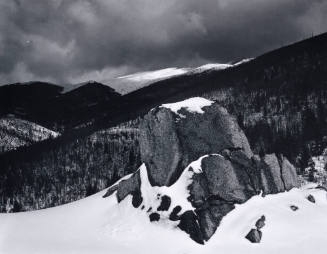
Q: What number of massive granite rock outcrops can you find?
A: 1